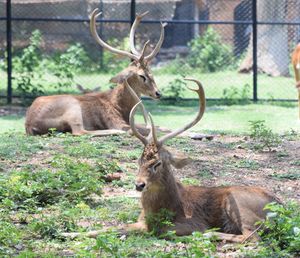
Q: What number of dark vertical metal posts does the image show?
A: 3